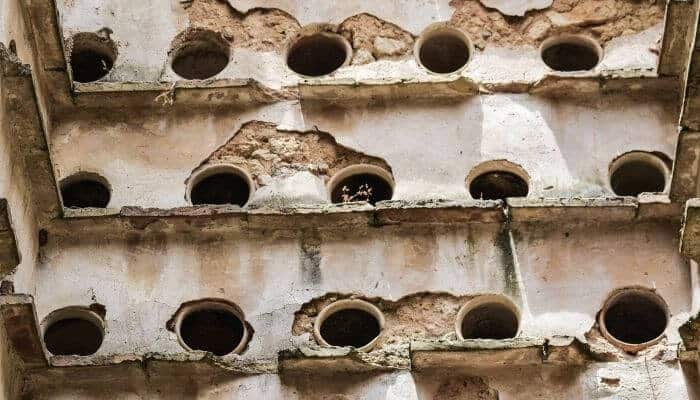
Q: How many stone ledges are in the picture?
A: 3